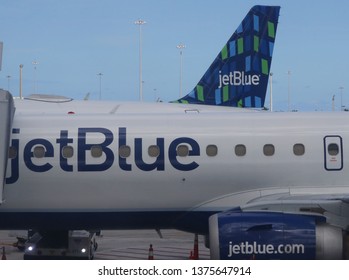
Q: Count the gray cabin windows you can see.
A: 12